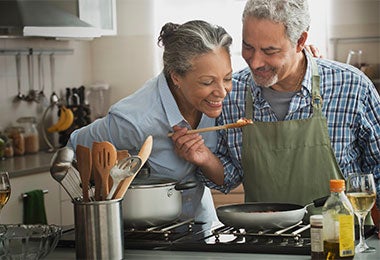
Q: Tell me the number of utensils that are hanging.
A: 4